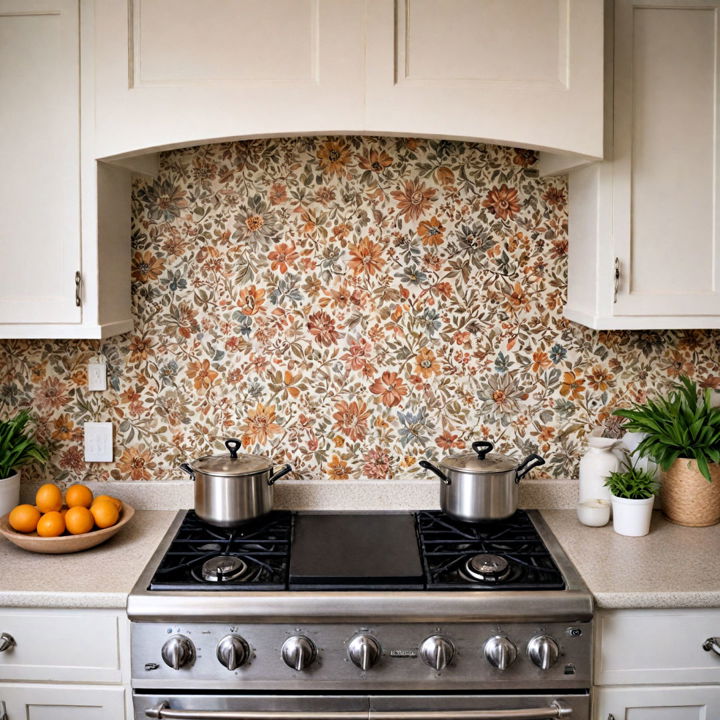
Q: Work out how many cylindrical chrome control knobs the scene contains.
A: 7